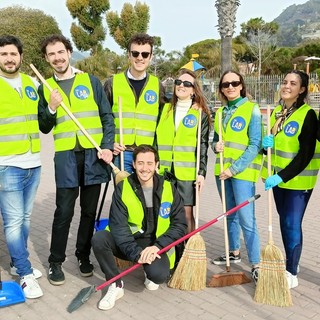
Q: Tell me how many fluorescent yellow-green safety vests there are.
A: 7